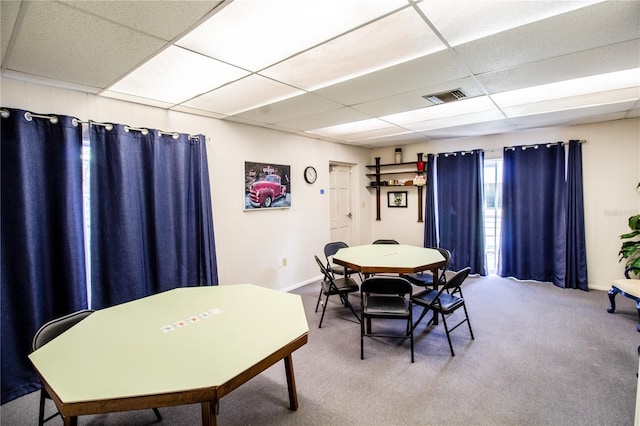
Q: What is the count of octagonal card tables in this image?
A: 2